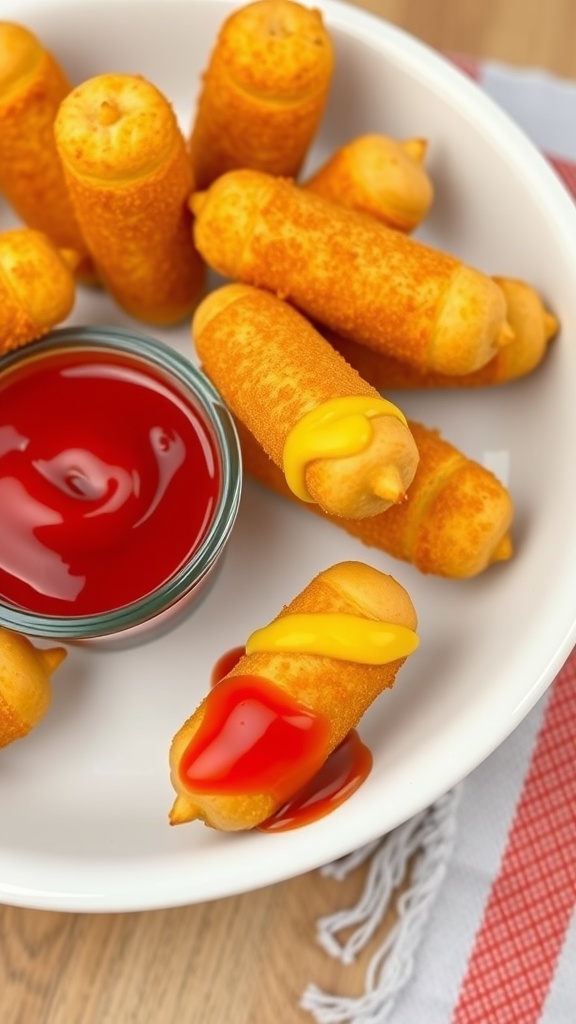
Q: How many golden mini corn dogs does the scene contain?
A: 11